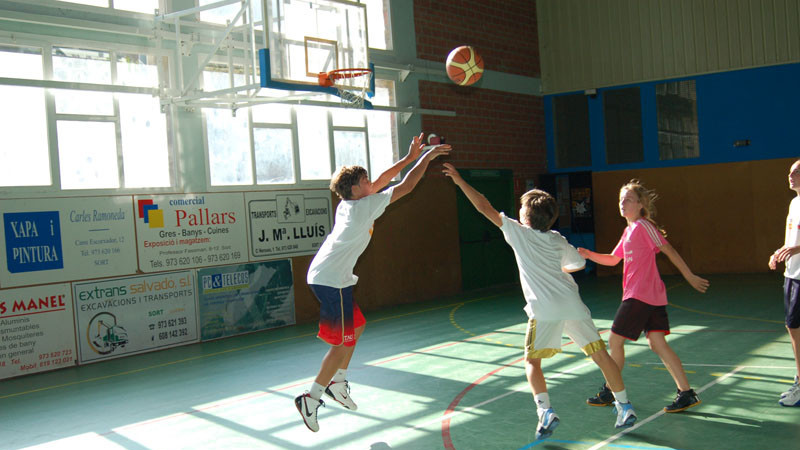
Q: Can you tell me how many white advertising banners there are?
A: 5